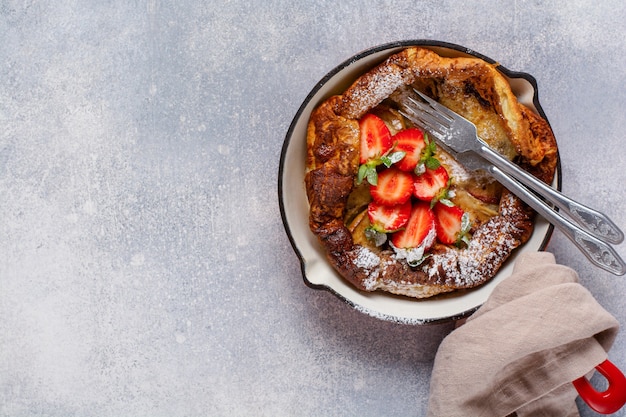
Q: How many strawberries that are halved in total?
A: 7